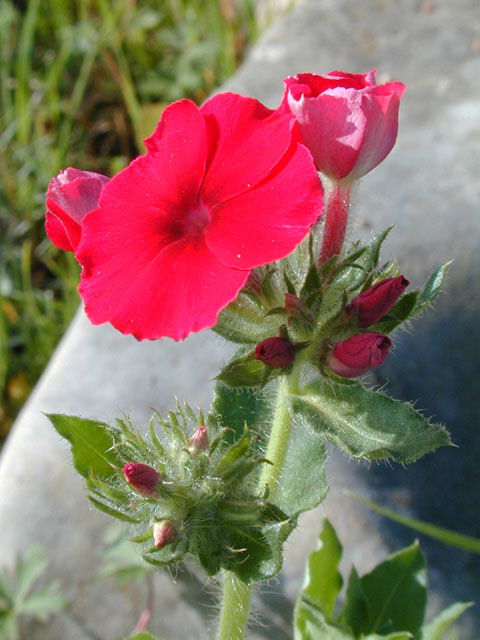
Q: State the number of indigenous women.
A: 0